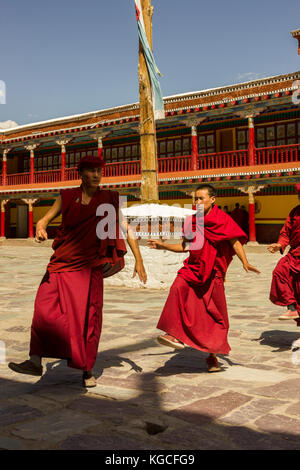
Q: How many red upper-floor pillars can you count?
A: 6